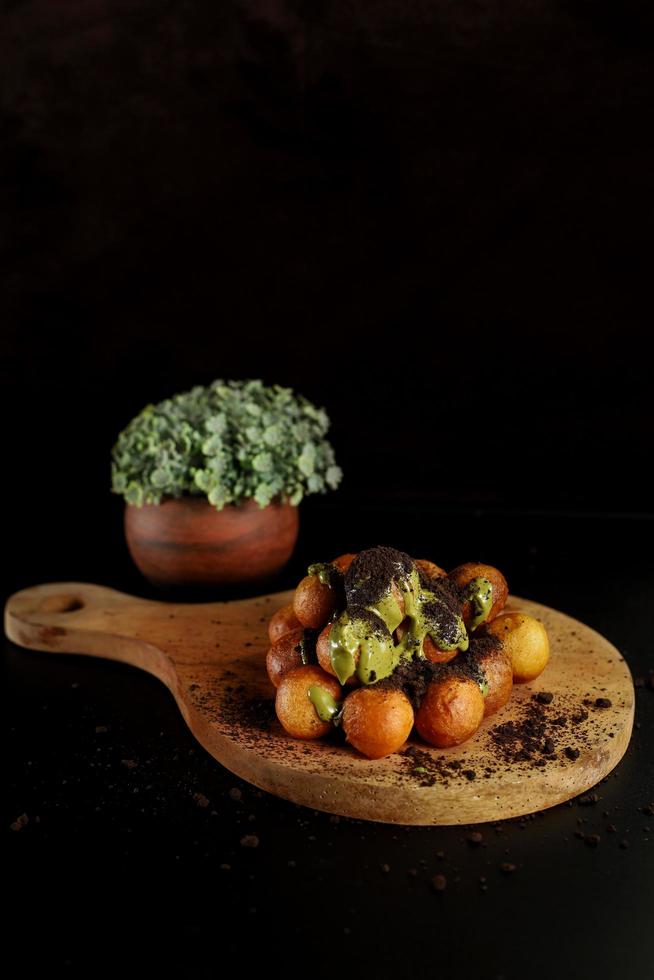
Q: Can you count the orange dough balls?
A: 14